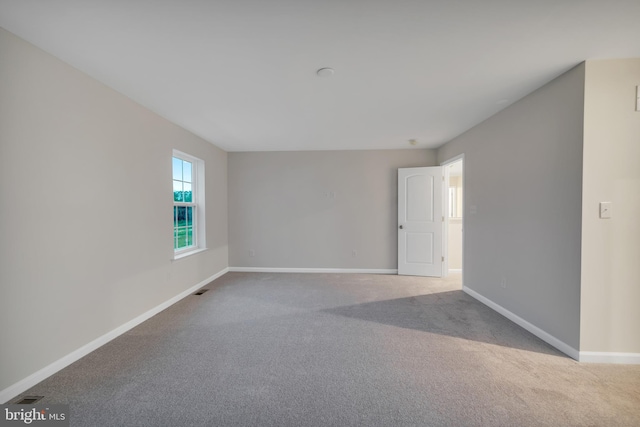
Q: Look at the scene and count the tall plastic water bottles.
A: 0